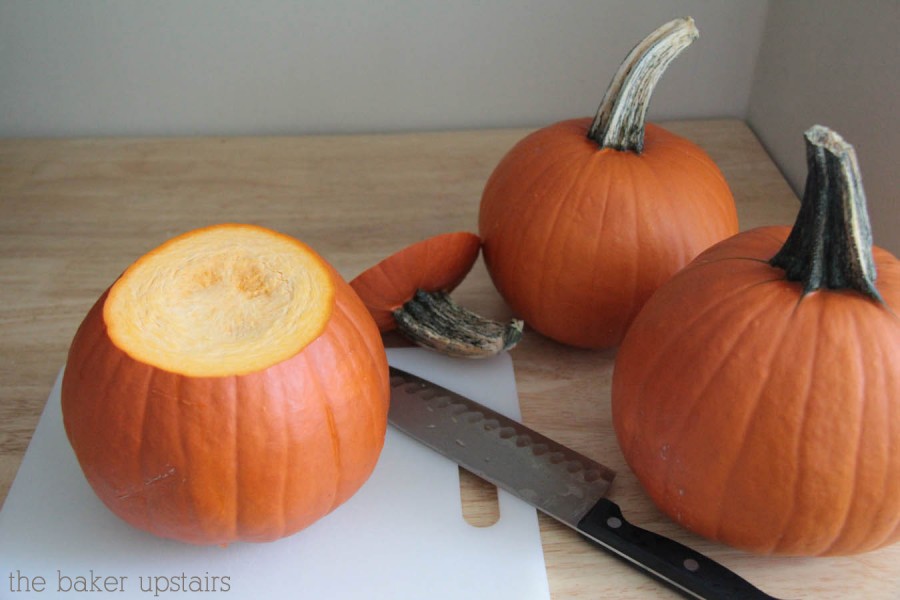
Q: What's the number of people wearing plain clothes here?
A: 0